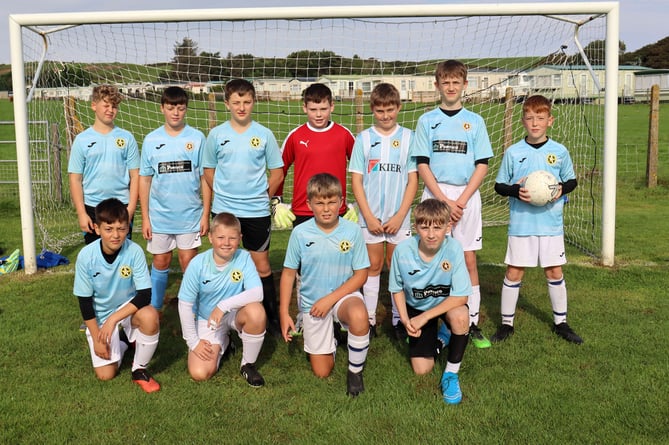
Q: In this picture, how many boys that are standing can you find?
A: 7